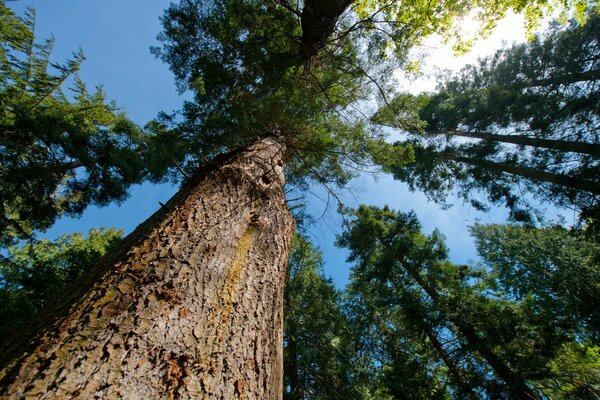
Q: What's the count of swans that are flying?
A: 0